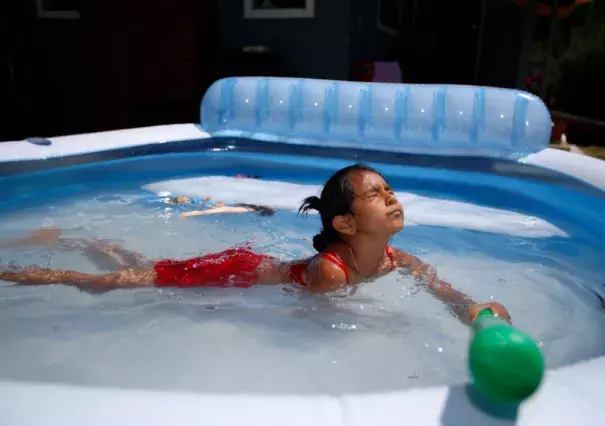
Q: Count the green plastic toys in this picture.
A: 1